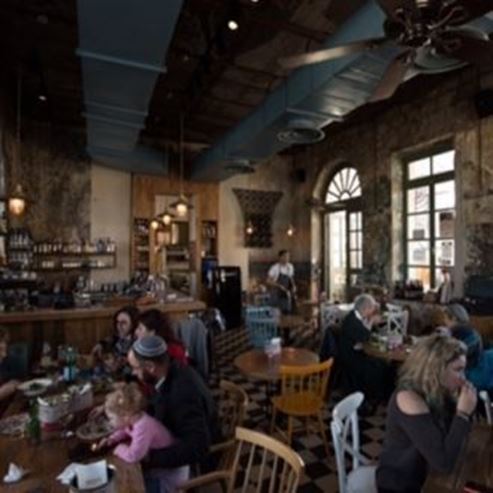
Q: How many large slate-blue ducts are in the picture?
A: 2